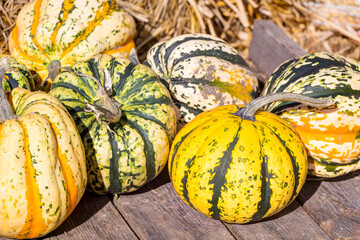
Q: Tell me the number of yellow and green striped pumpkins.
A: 1